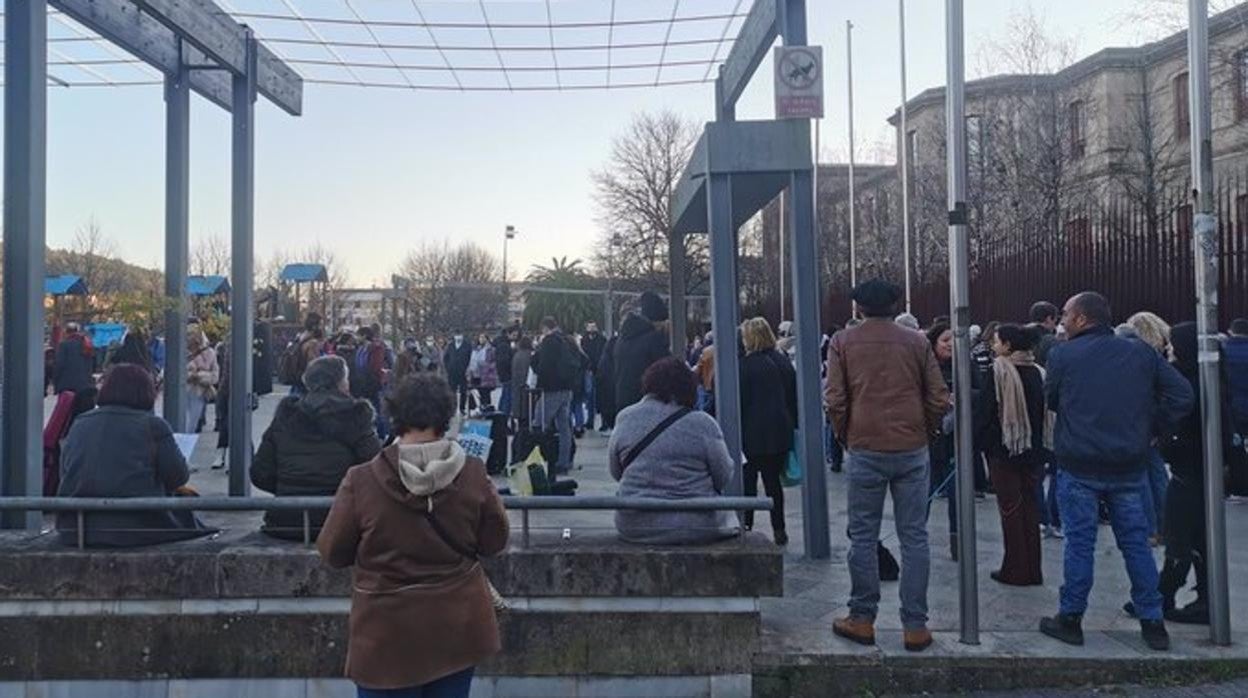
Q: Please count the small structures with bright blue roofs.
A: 3